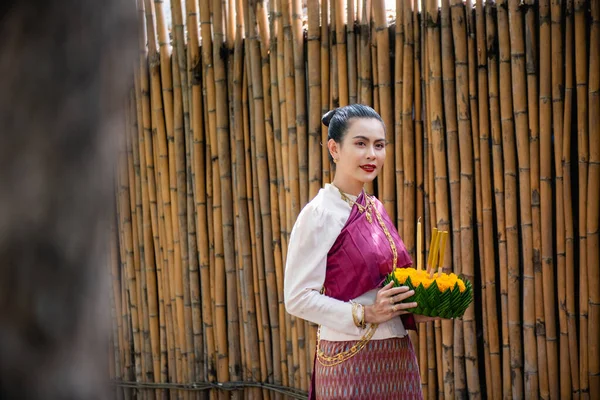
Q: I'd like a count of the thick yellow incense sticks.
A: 3